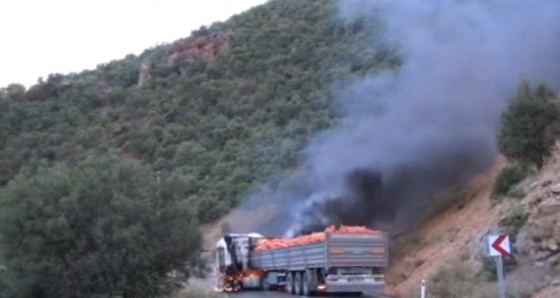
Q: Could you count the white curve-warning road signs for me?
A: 1